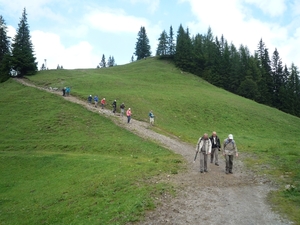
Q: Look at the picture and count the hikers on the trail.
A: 12